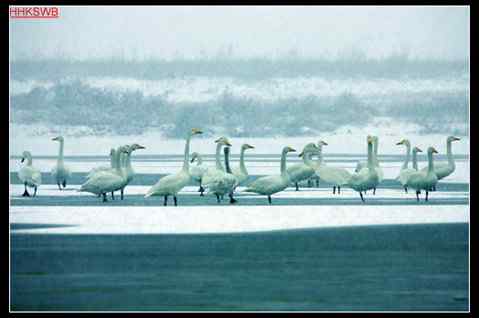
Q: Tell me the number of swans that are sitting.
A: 0